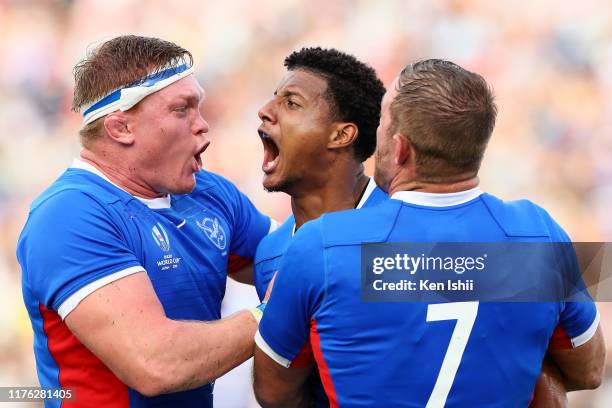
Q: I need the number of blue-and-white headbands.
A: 1